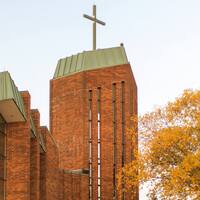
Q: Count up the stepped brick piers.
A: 3